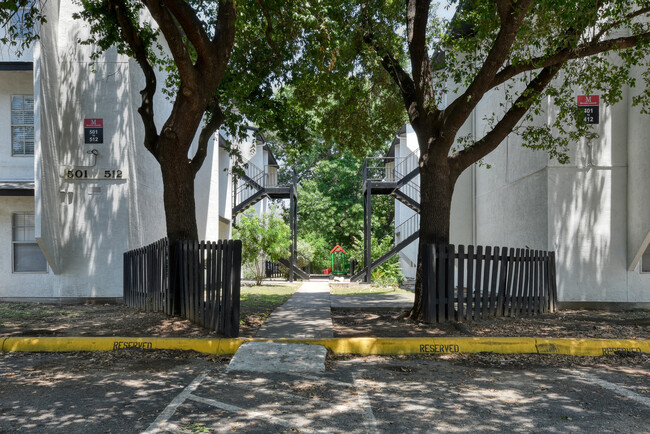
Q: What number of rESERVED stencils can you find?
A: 3